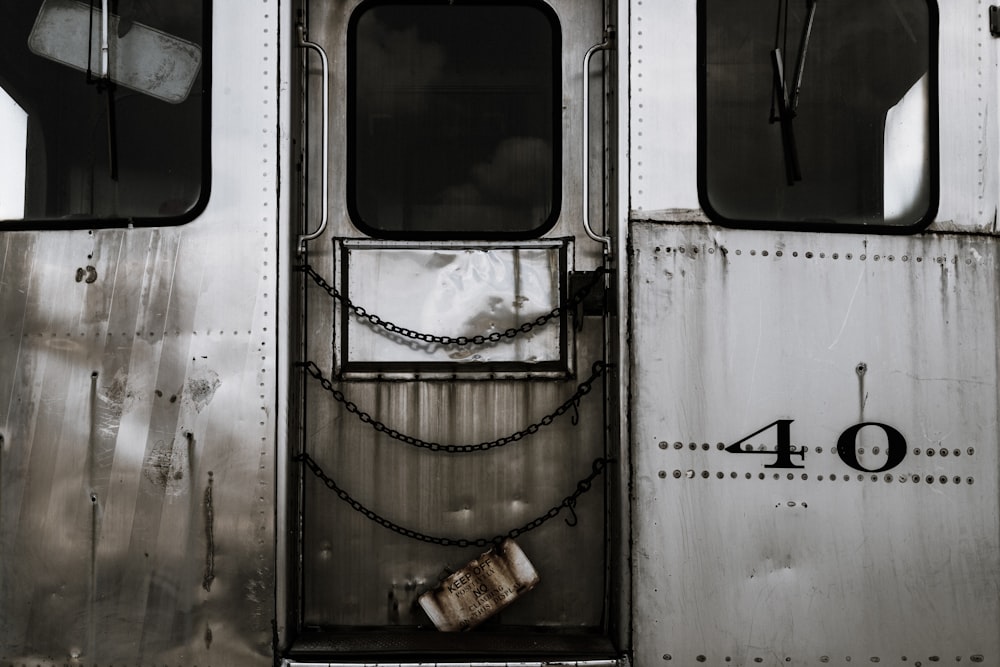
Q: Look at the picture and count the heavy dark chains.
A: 3